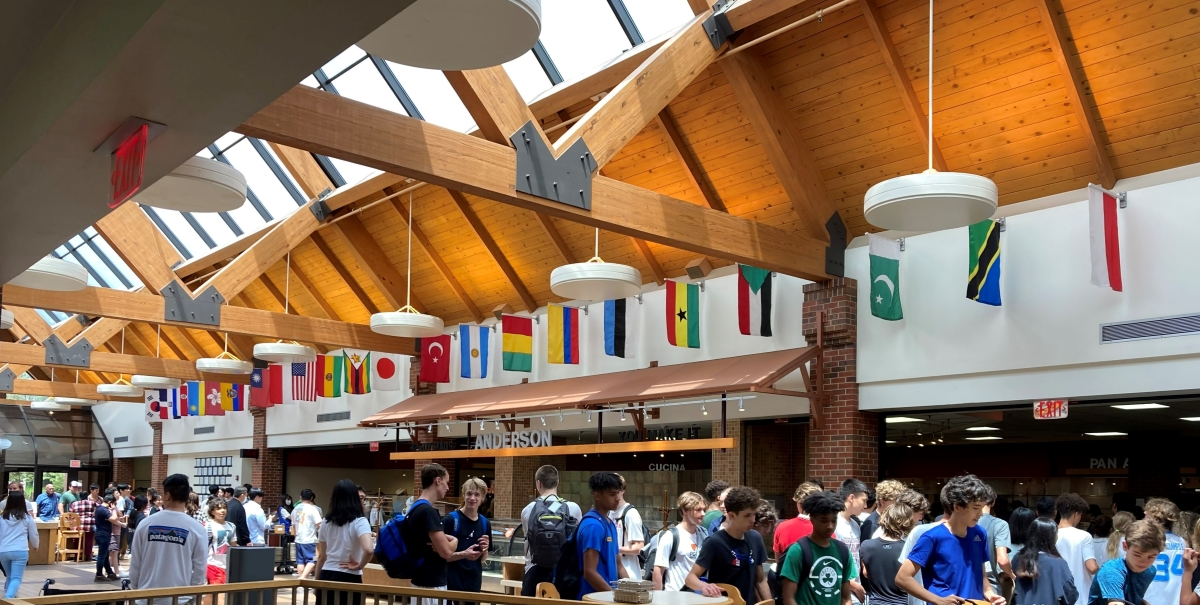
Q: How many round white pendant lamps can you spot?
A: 13